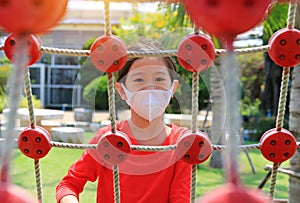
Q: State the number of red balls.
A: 12